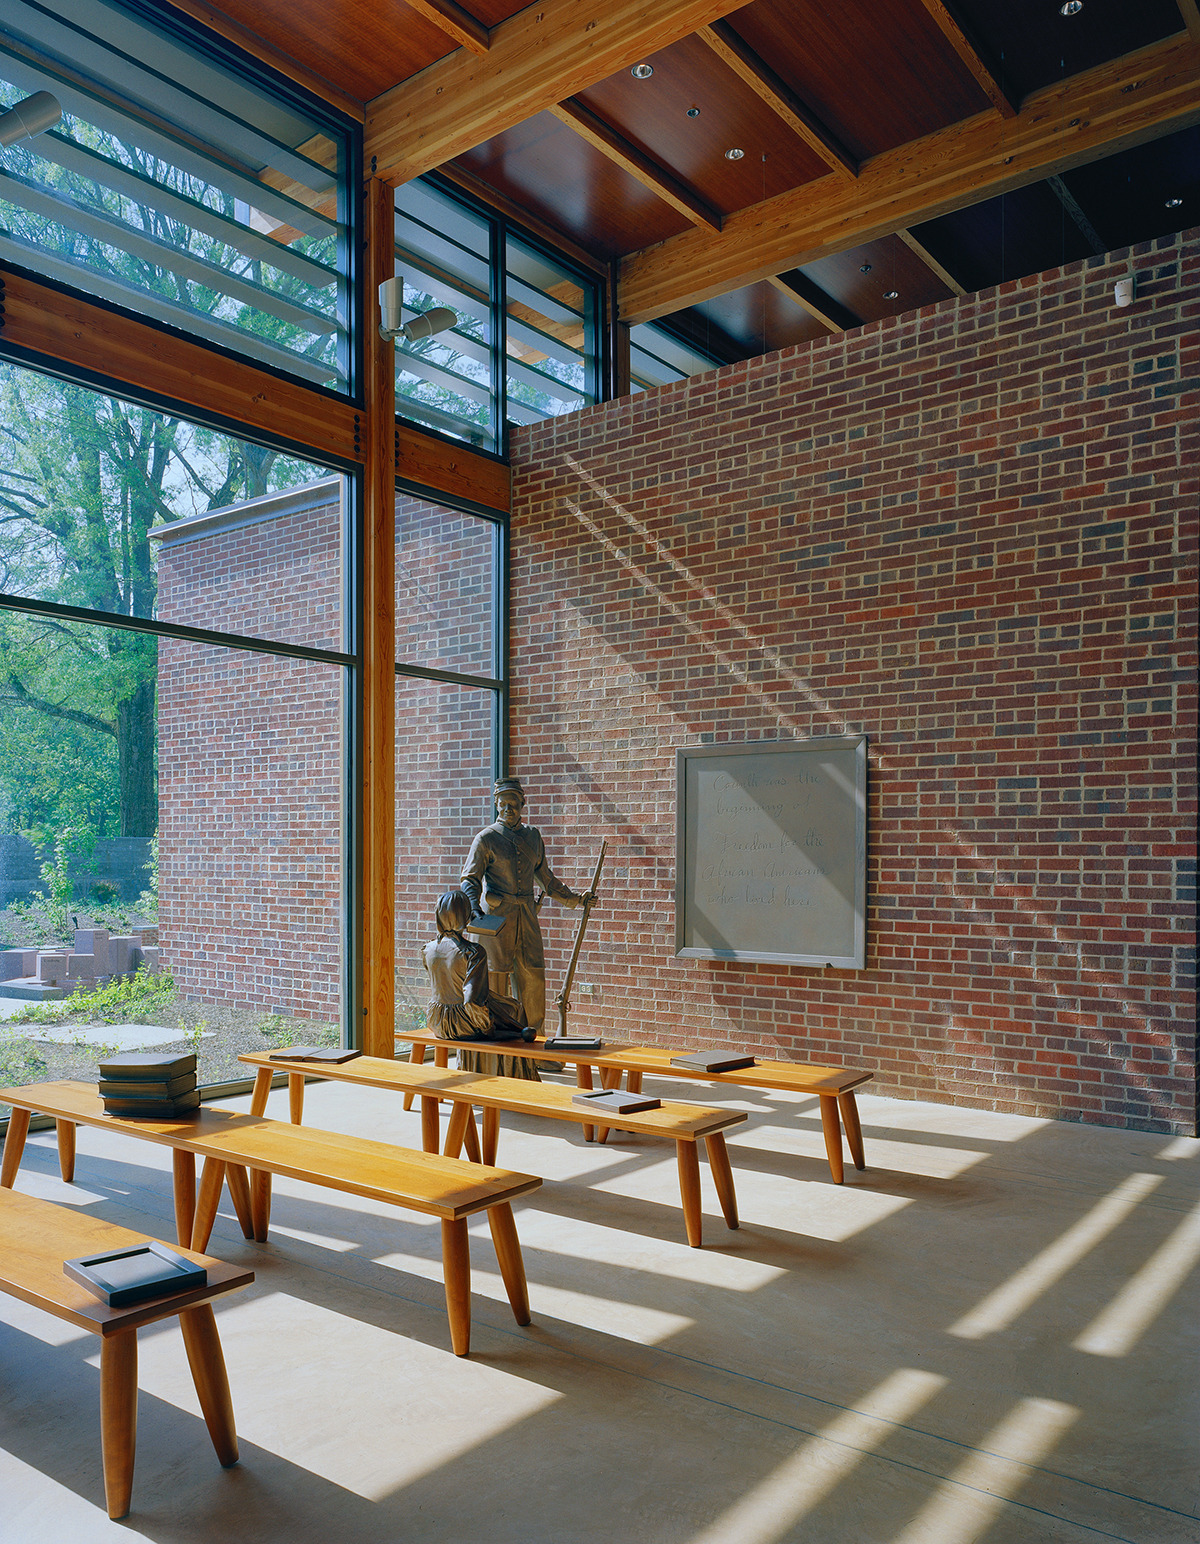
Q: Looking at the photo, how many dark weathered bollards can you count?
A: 0